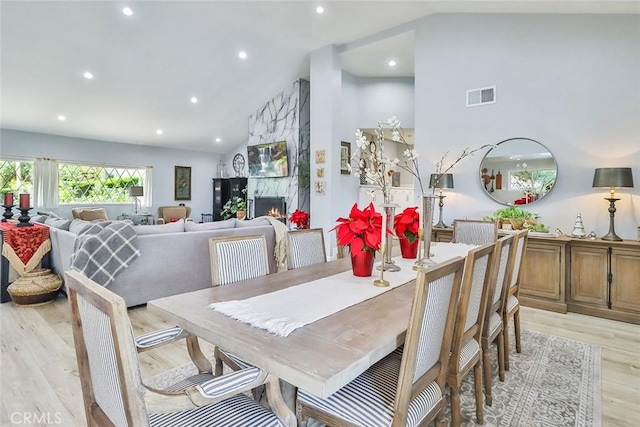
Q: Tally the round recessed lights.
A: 9